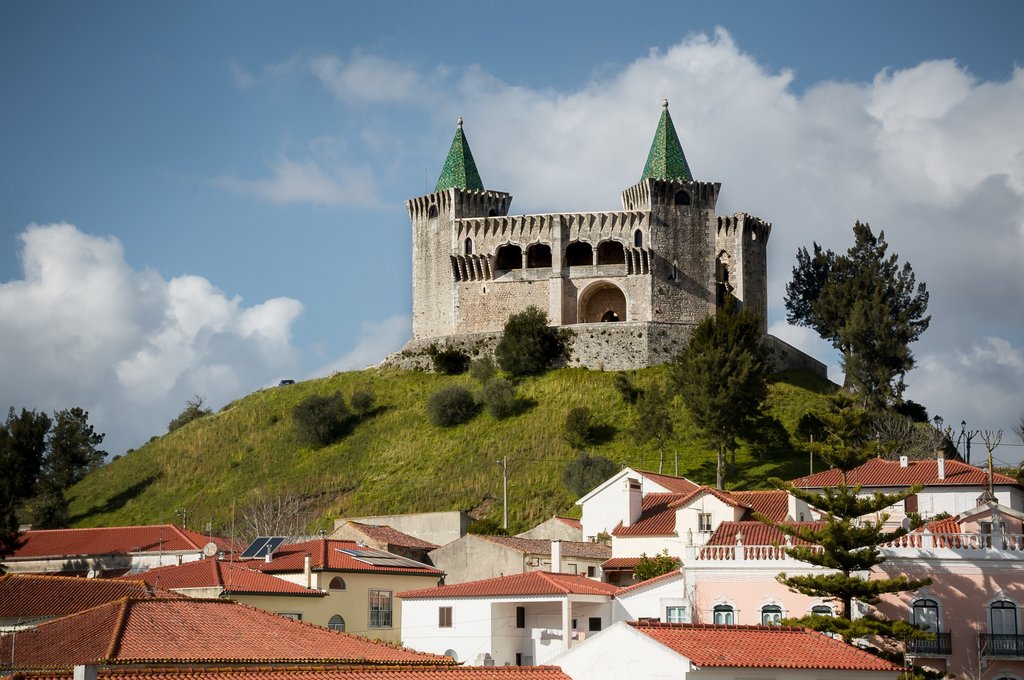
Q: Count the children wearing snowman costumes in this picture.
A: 0